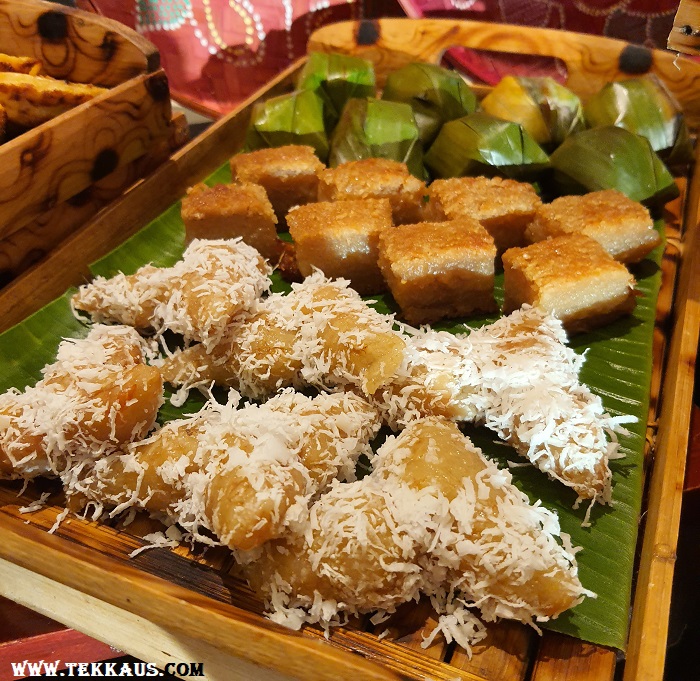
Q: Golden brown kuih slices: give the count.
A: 8